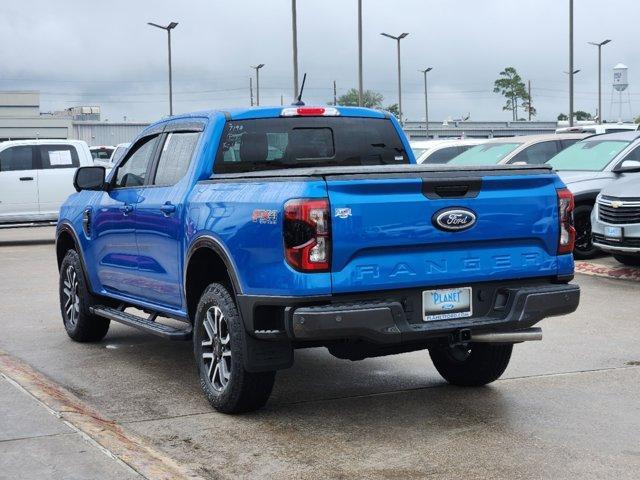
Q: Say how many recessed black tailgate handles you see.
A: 1